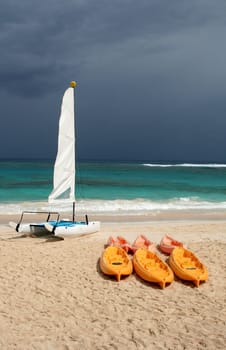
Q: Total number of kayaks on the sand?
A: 6